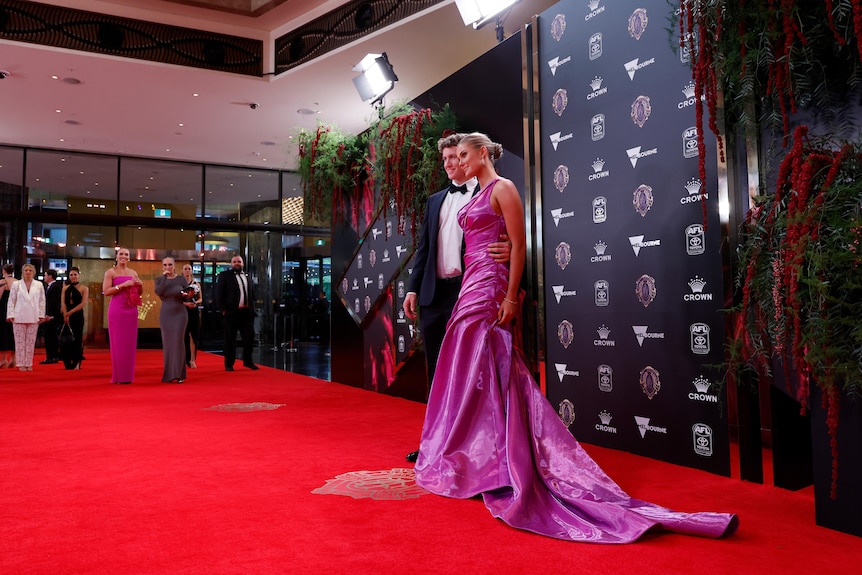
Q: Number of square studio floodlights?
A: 2